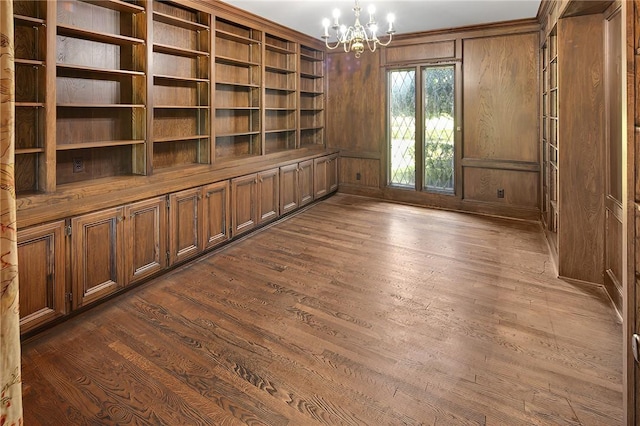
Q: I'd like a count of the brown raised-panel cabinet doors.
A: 11